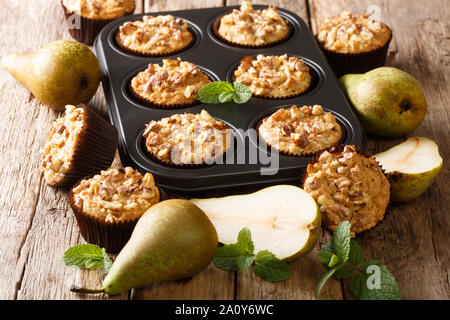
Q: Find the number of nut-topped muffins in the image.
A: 11